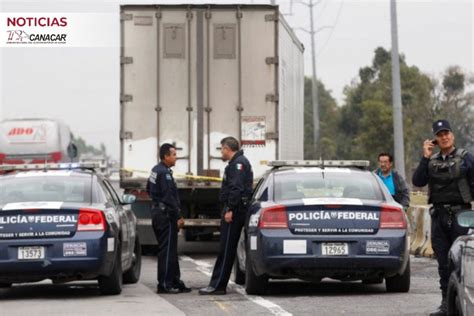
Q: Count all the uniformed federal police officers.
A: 3